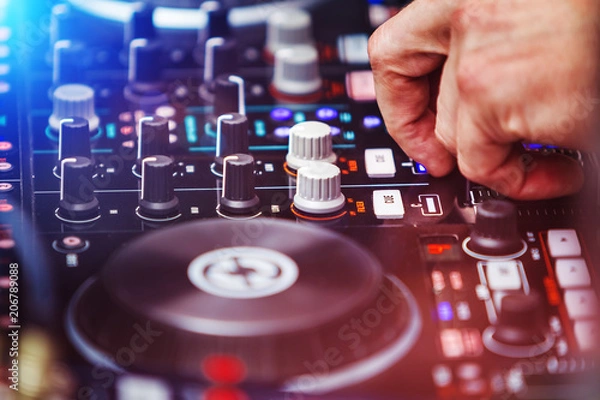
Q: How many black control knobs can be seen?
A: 15